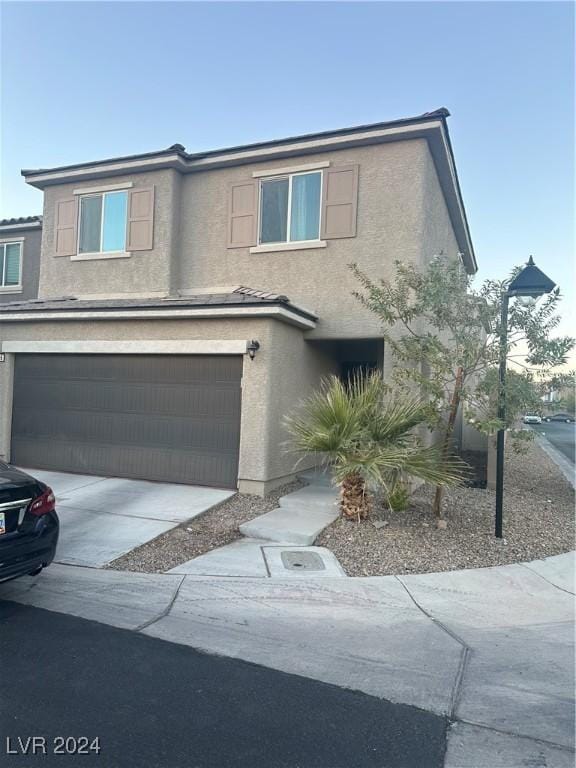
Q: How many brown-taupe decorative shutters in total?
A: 4